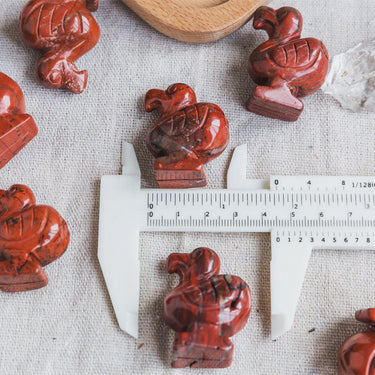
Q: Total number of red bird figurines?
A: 7